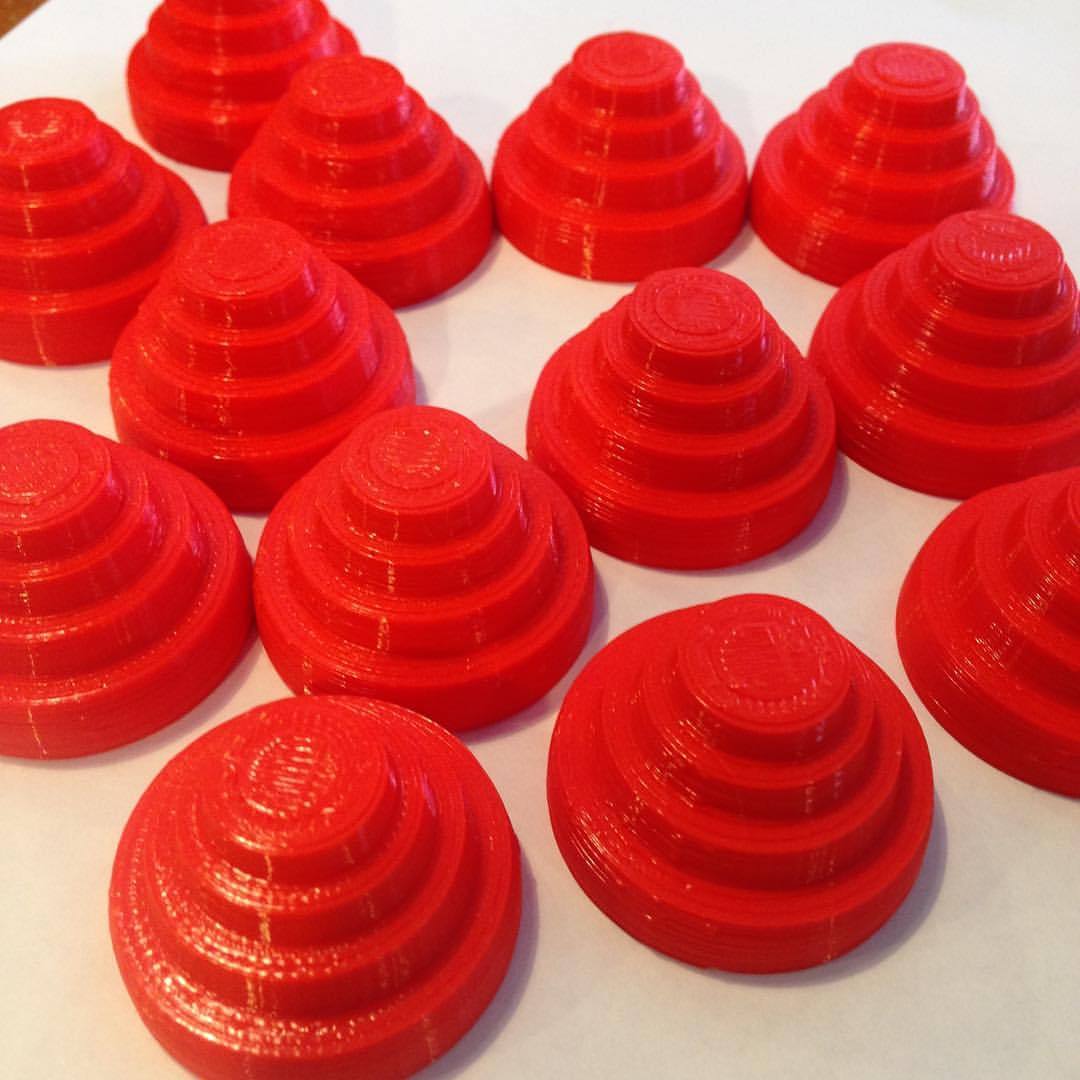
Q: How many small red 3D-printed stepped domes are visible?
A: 13